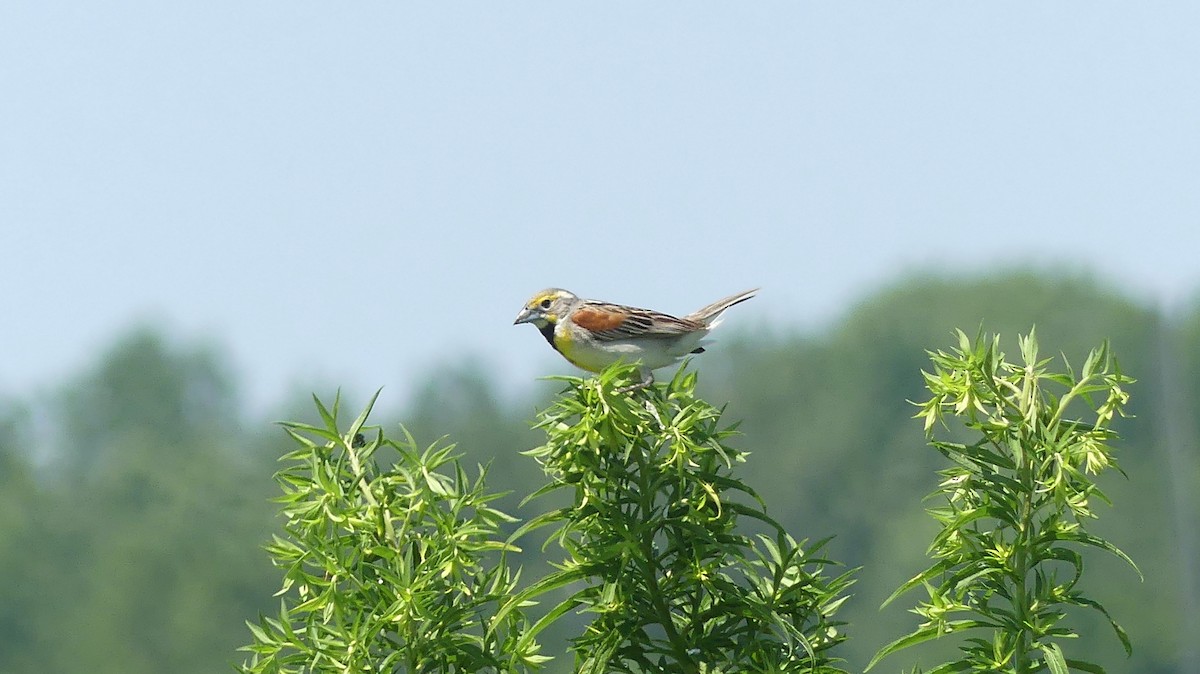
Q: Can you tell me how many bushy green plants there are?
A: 3